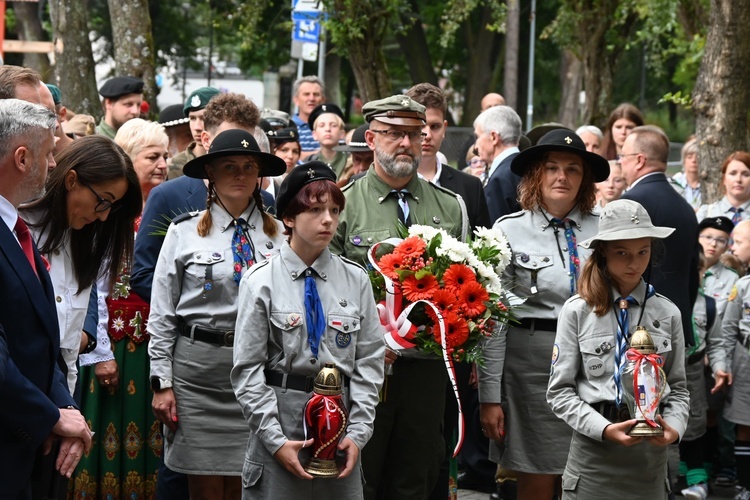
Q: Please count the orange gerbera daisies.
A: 7